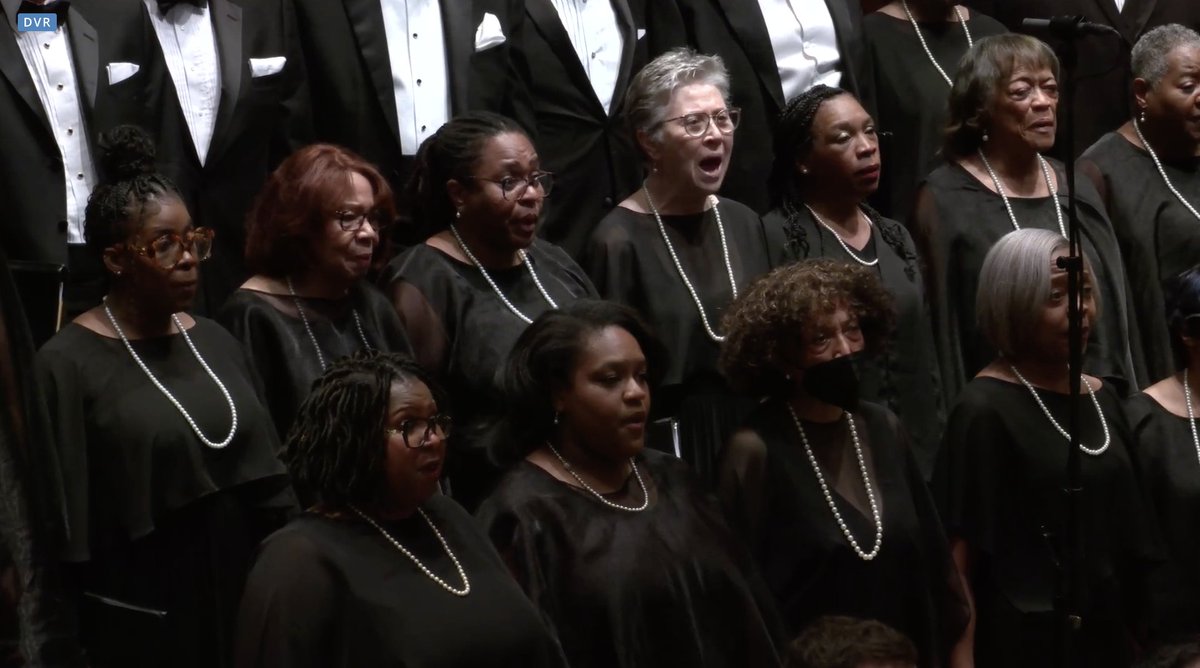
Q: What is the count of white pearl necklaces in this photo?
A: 13